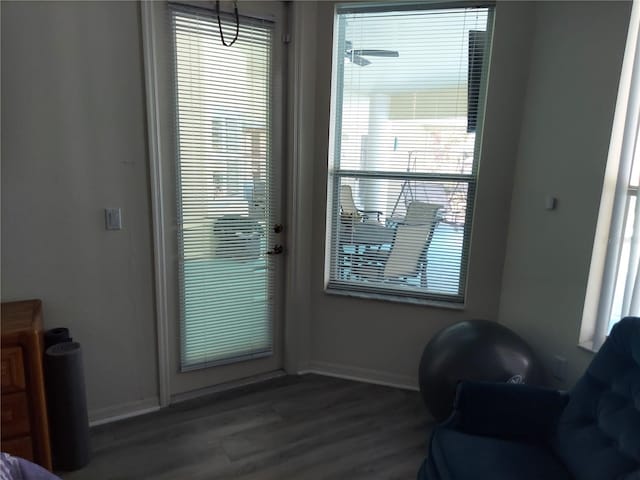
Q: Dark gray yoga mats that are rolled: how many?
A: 2